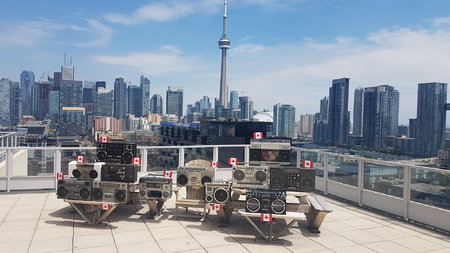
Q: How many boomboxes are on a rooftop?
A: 12